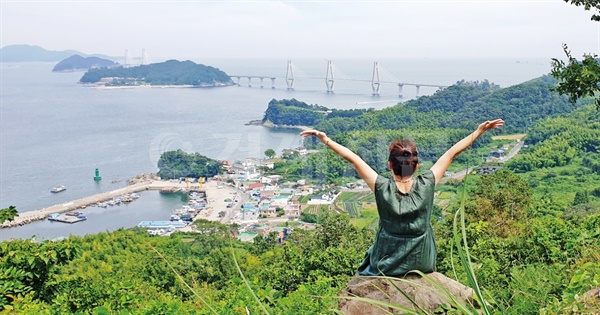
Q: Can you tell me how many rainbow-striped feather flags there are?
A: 0